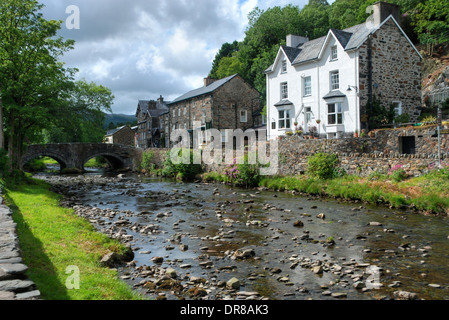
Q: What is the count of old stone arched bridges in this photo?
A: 1